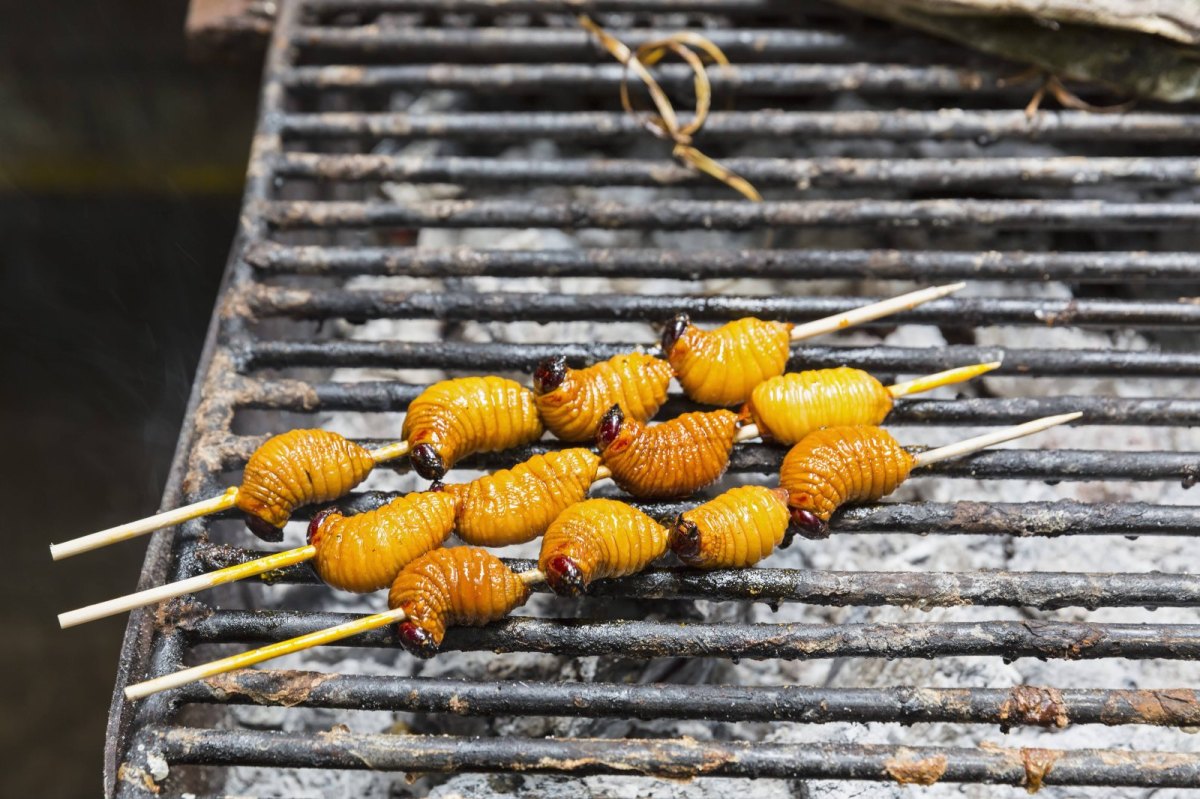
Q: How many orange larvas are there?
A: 12